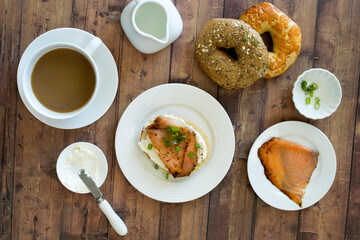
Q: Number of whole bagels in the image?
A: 2